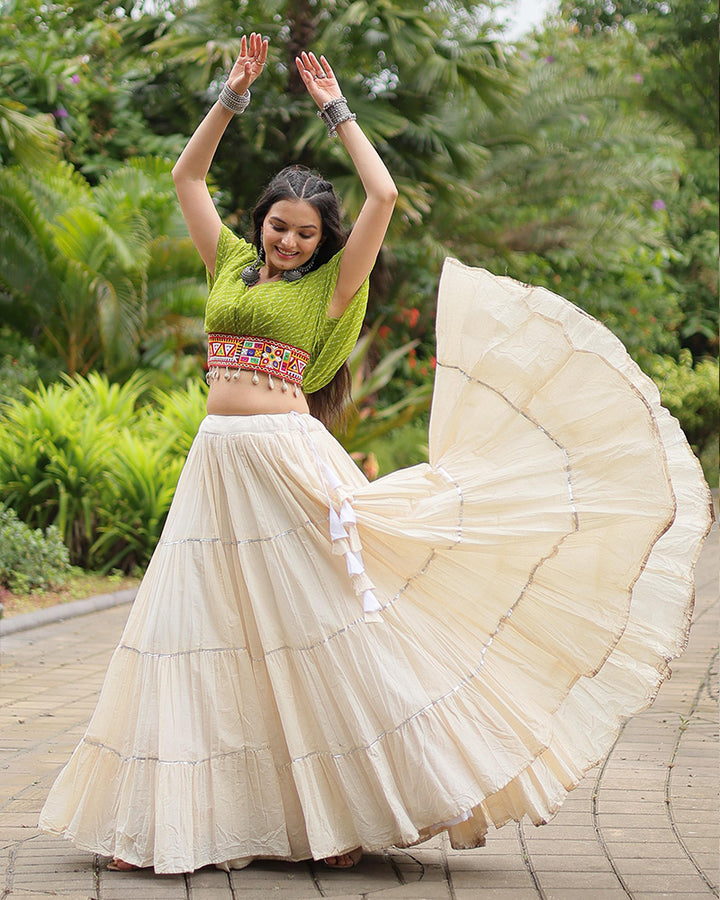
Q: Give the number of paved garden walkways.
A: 1